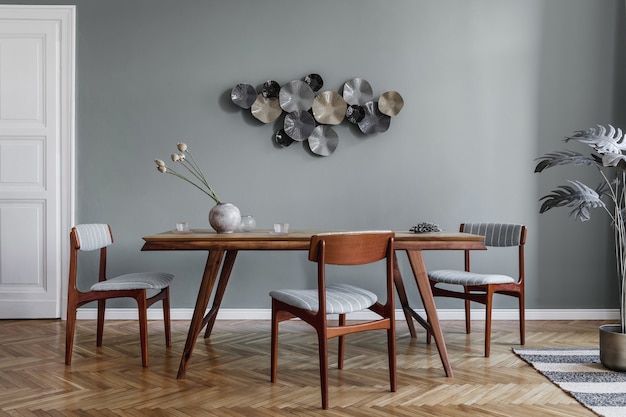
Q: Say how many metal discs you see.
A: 13